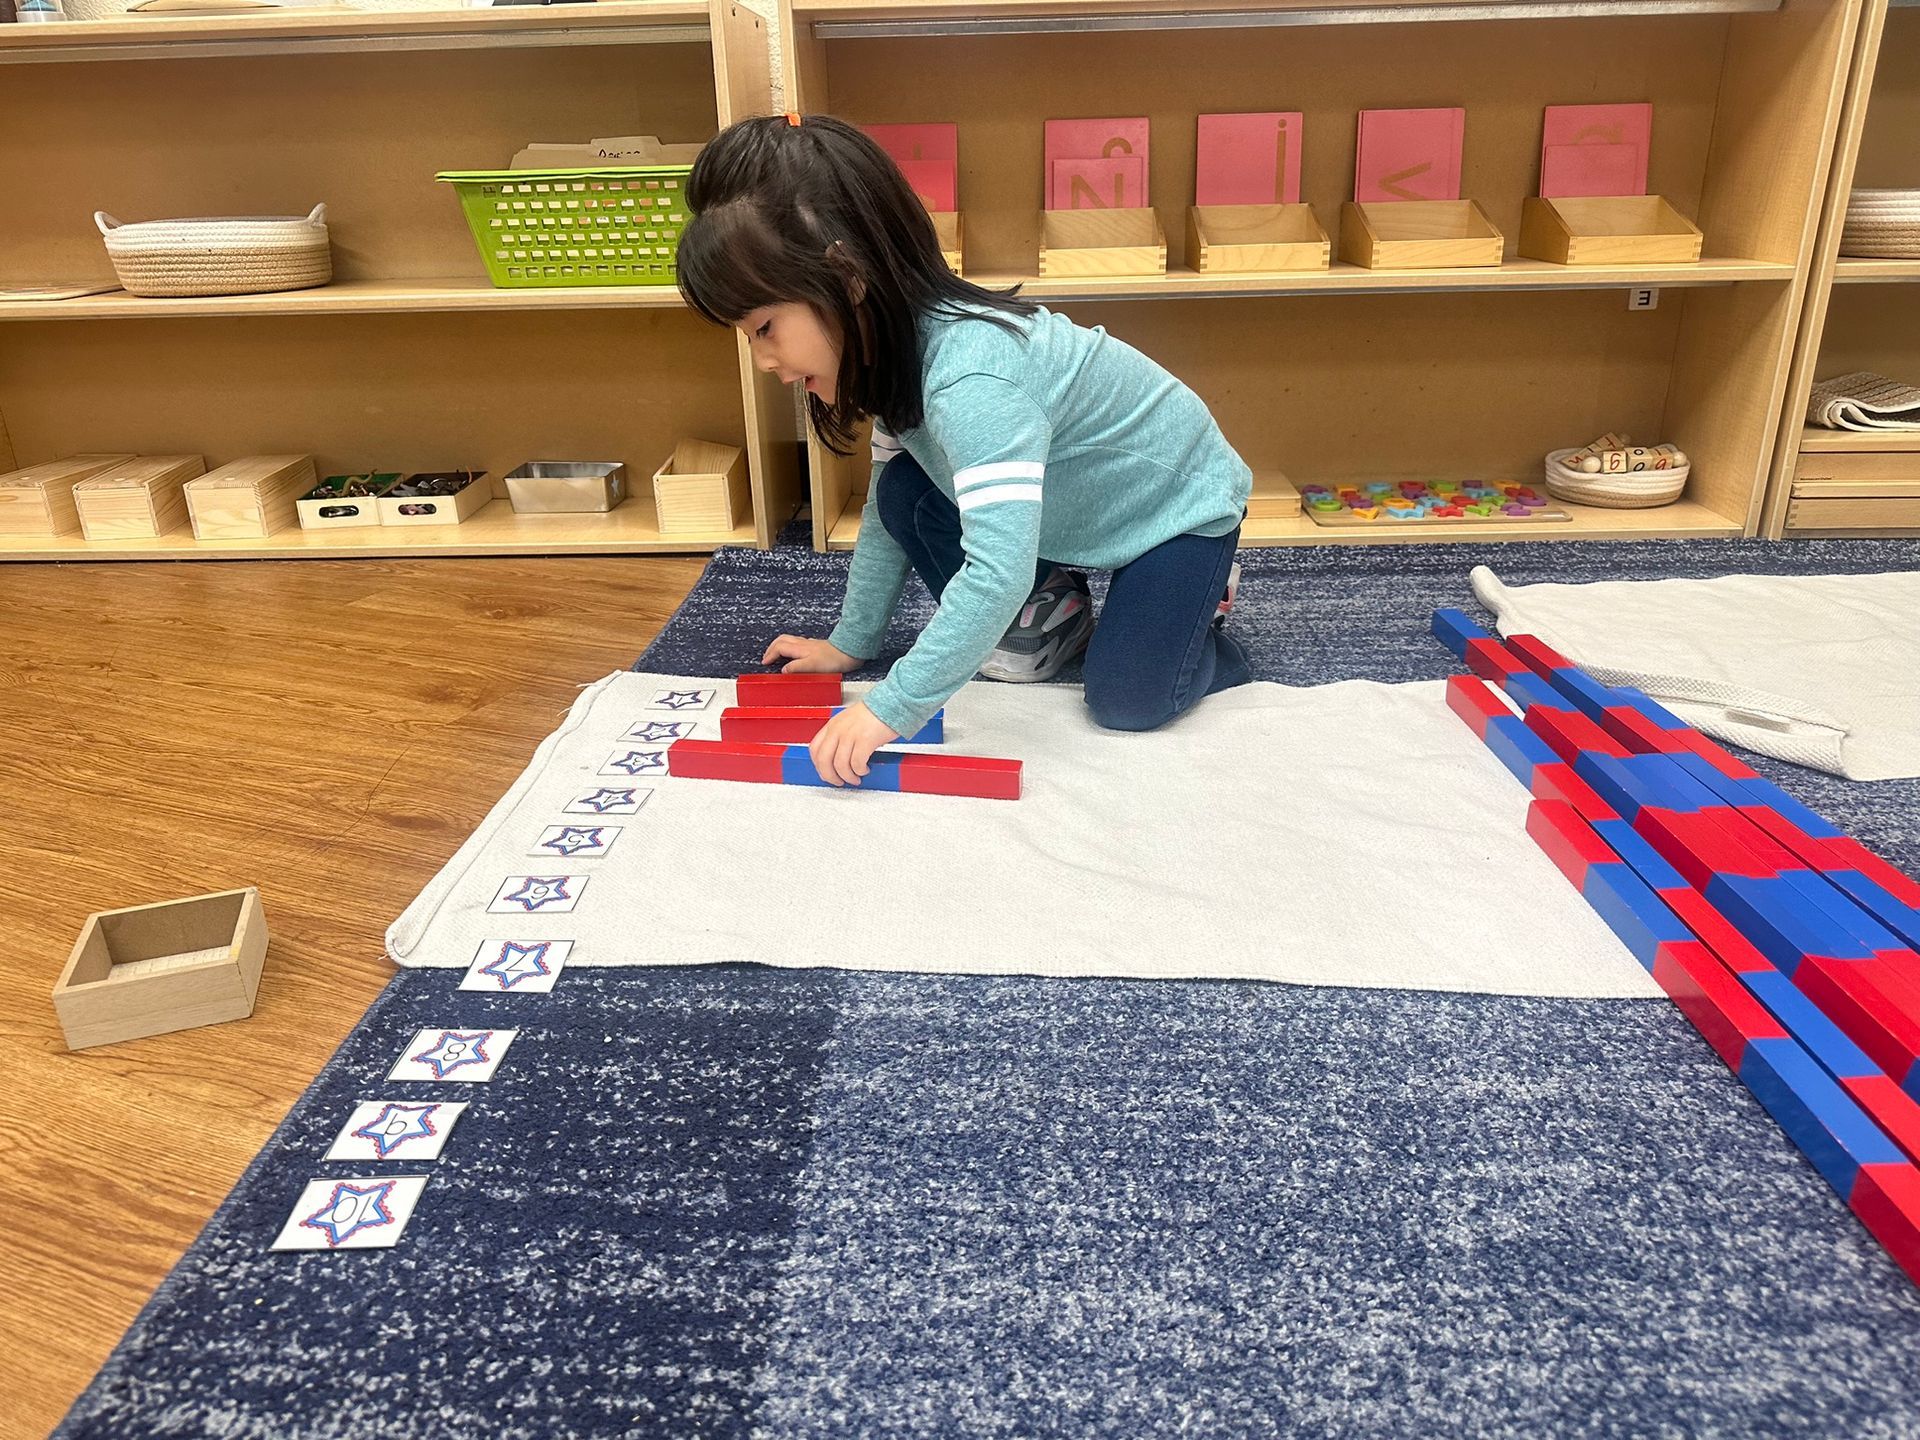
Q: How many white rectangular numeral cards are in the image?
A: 10